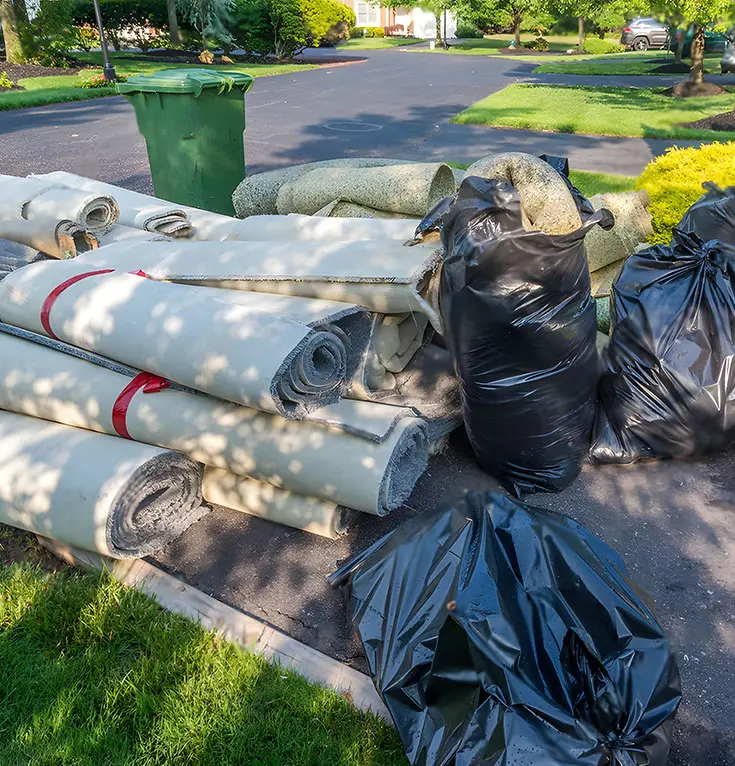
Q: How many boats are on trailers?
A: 0